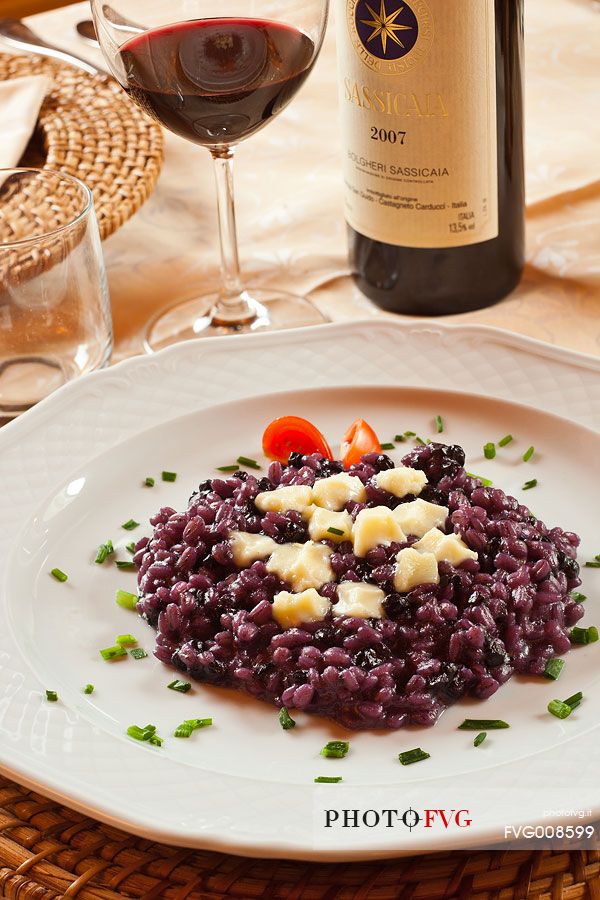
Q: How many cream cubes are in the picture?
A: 12